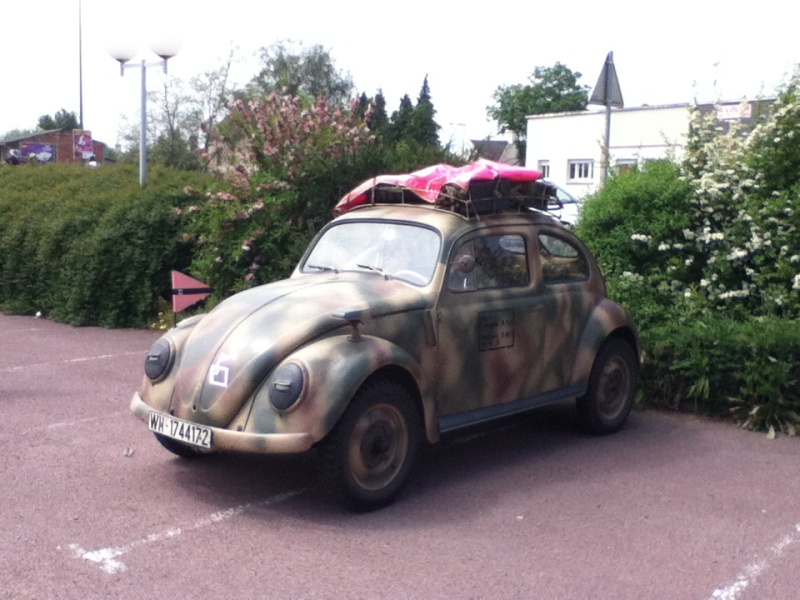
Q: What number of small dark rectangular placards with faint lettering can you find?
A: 1